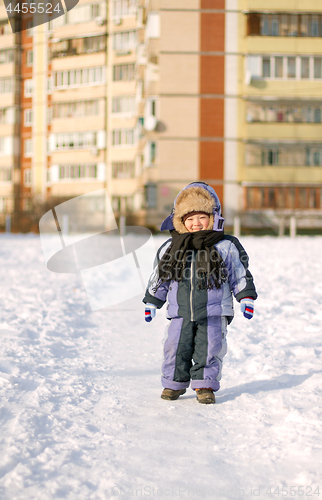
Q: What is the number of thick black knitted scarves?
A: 1